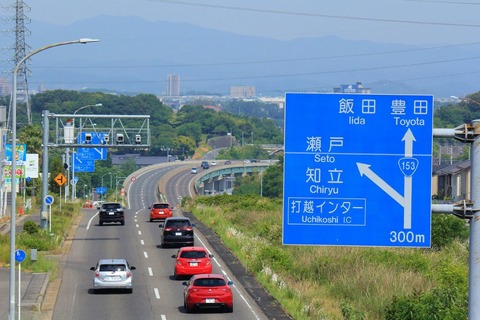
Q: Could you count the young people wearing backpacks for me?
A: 0